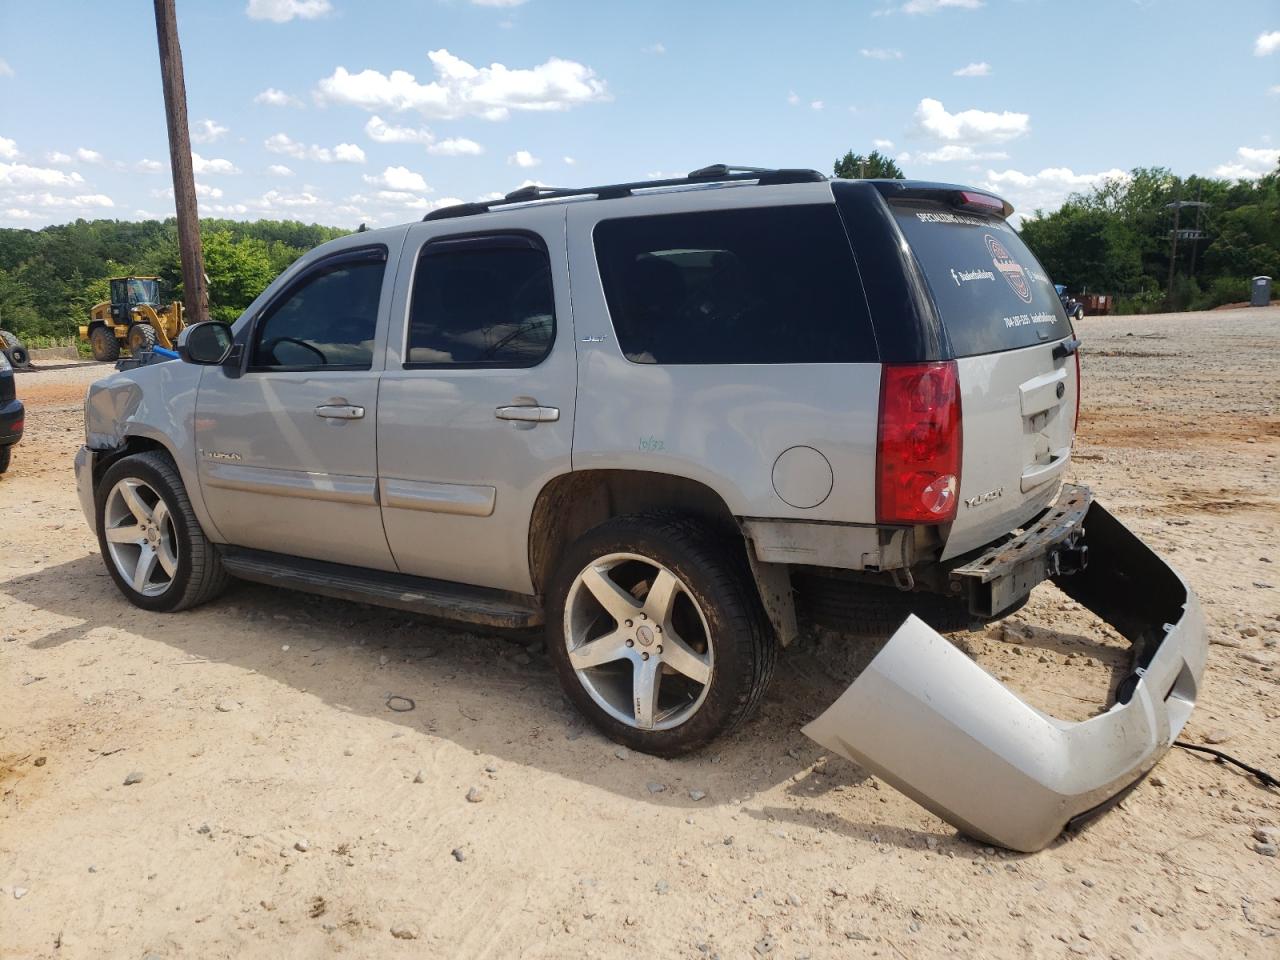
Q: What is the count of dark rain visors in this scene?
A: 2